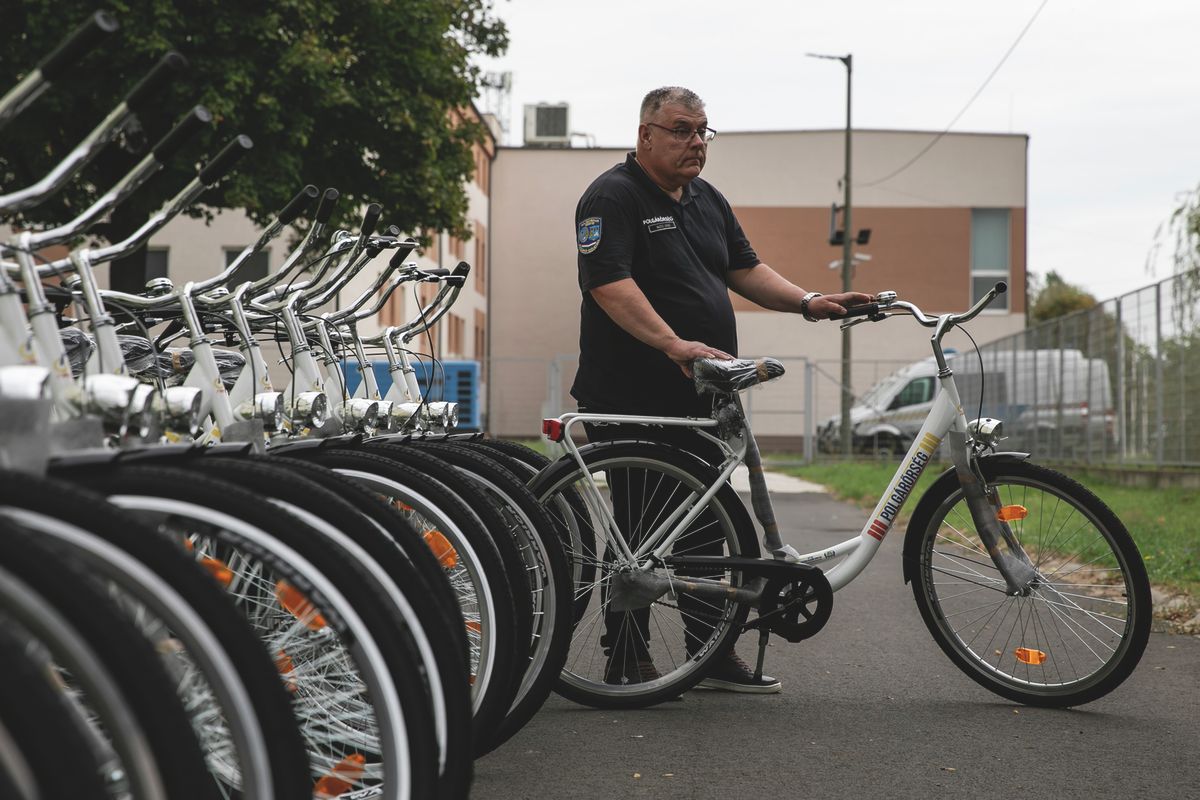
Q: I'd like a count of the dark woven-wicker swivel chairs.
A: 0